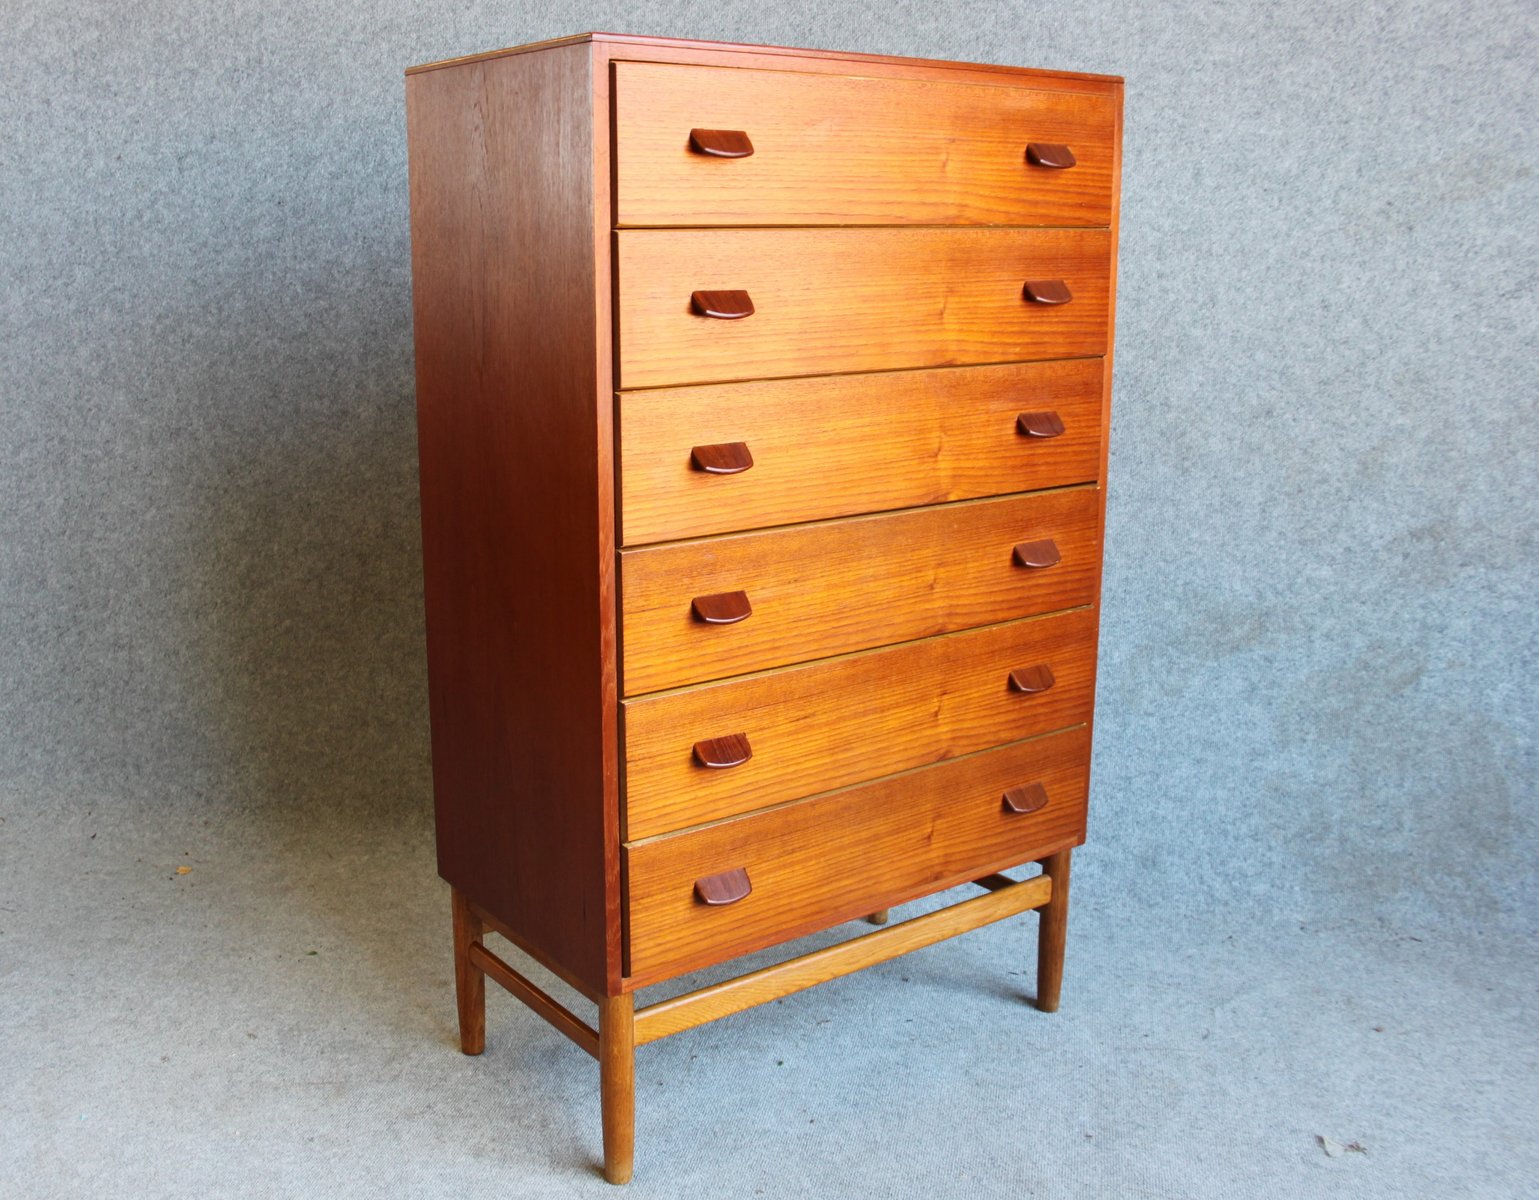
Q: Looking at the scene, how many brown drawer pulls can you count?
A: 12